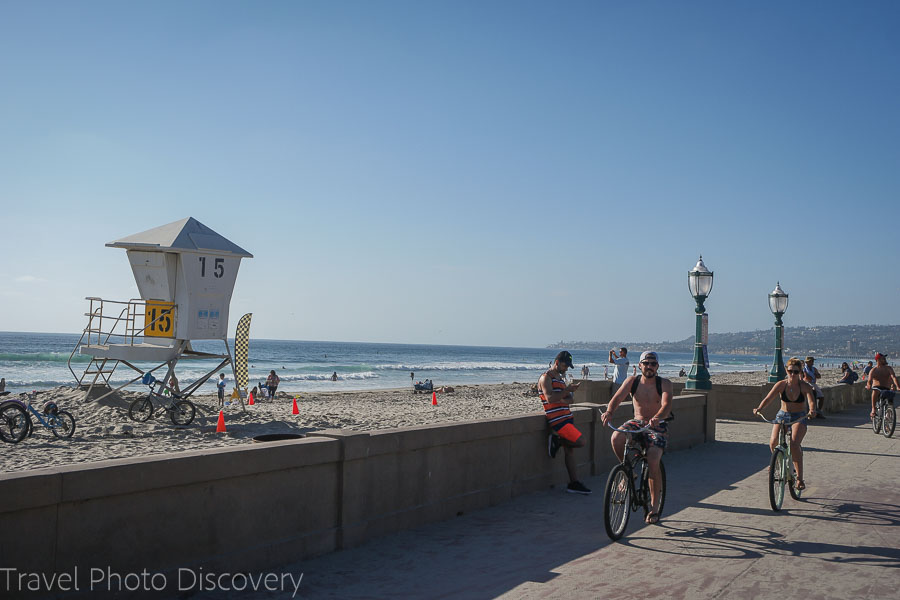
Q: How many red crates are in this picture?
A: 0